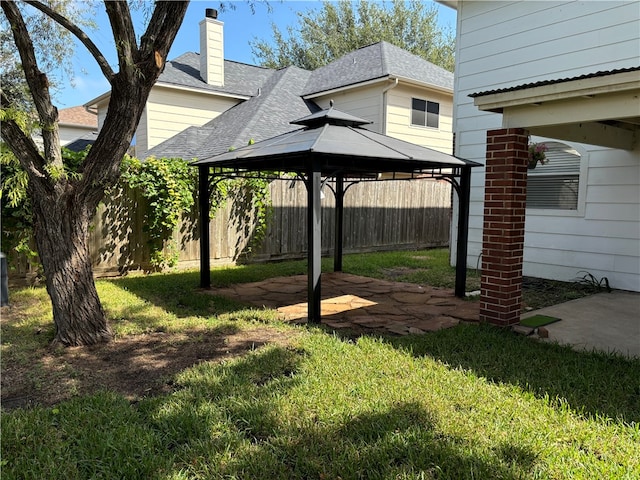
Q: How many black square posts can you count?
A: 4